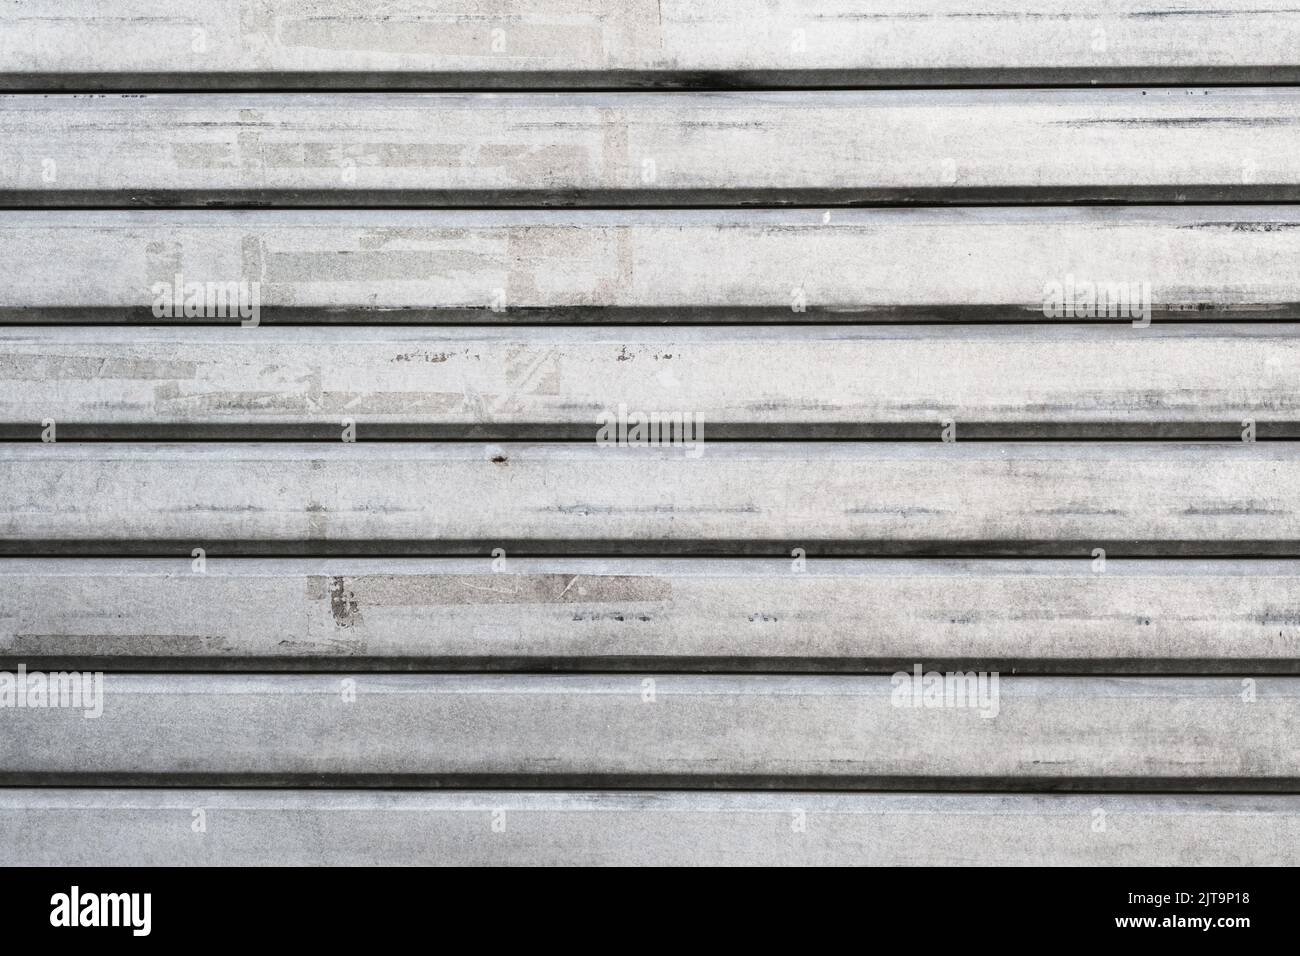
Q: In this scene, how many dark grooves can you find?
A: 7